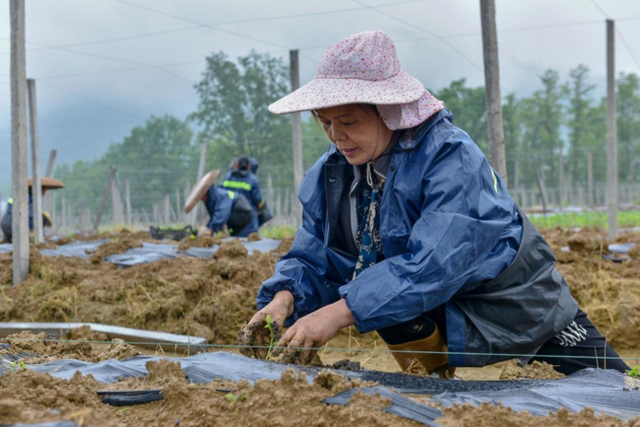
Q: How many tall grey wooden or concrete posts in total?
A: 5